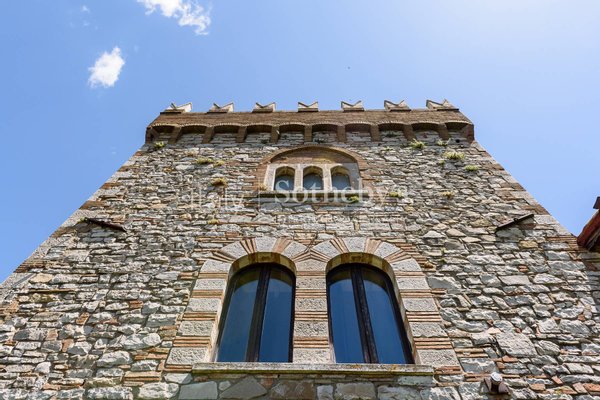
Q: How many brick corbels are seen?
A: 11